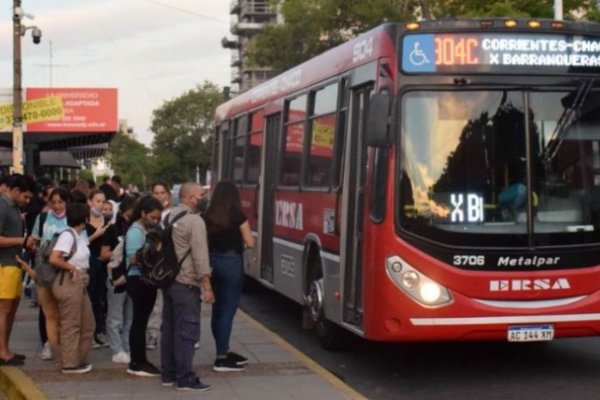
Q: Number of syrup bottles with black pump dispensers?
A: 0